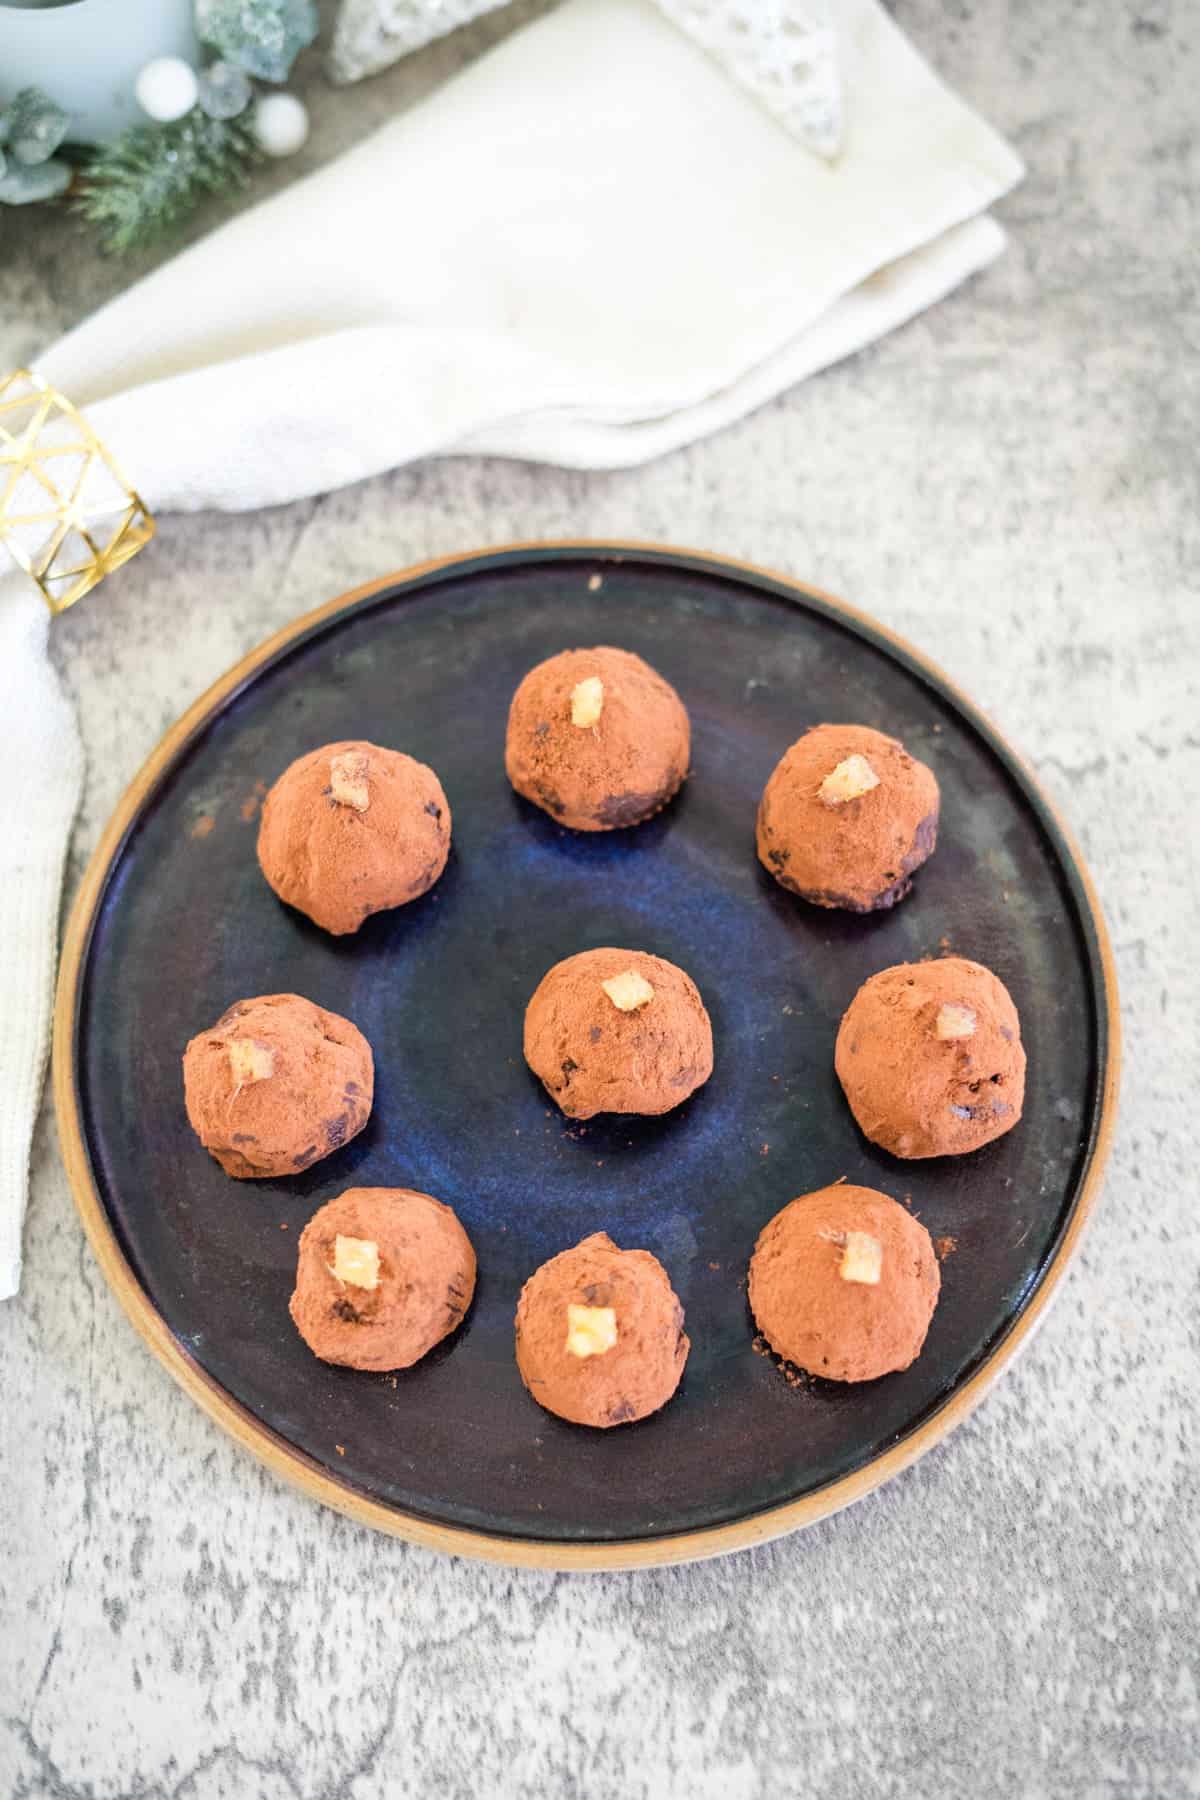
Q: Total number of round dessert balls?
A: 9